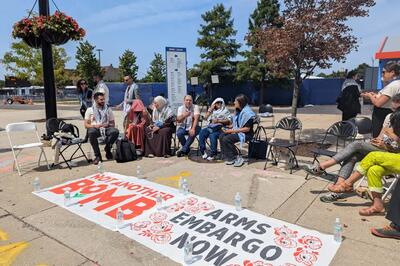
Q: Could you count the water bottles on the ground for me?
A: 11